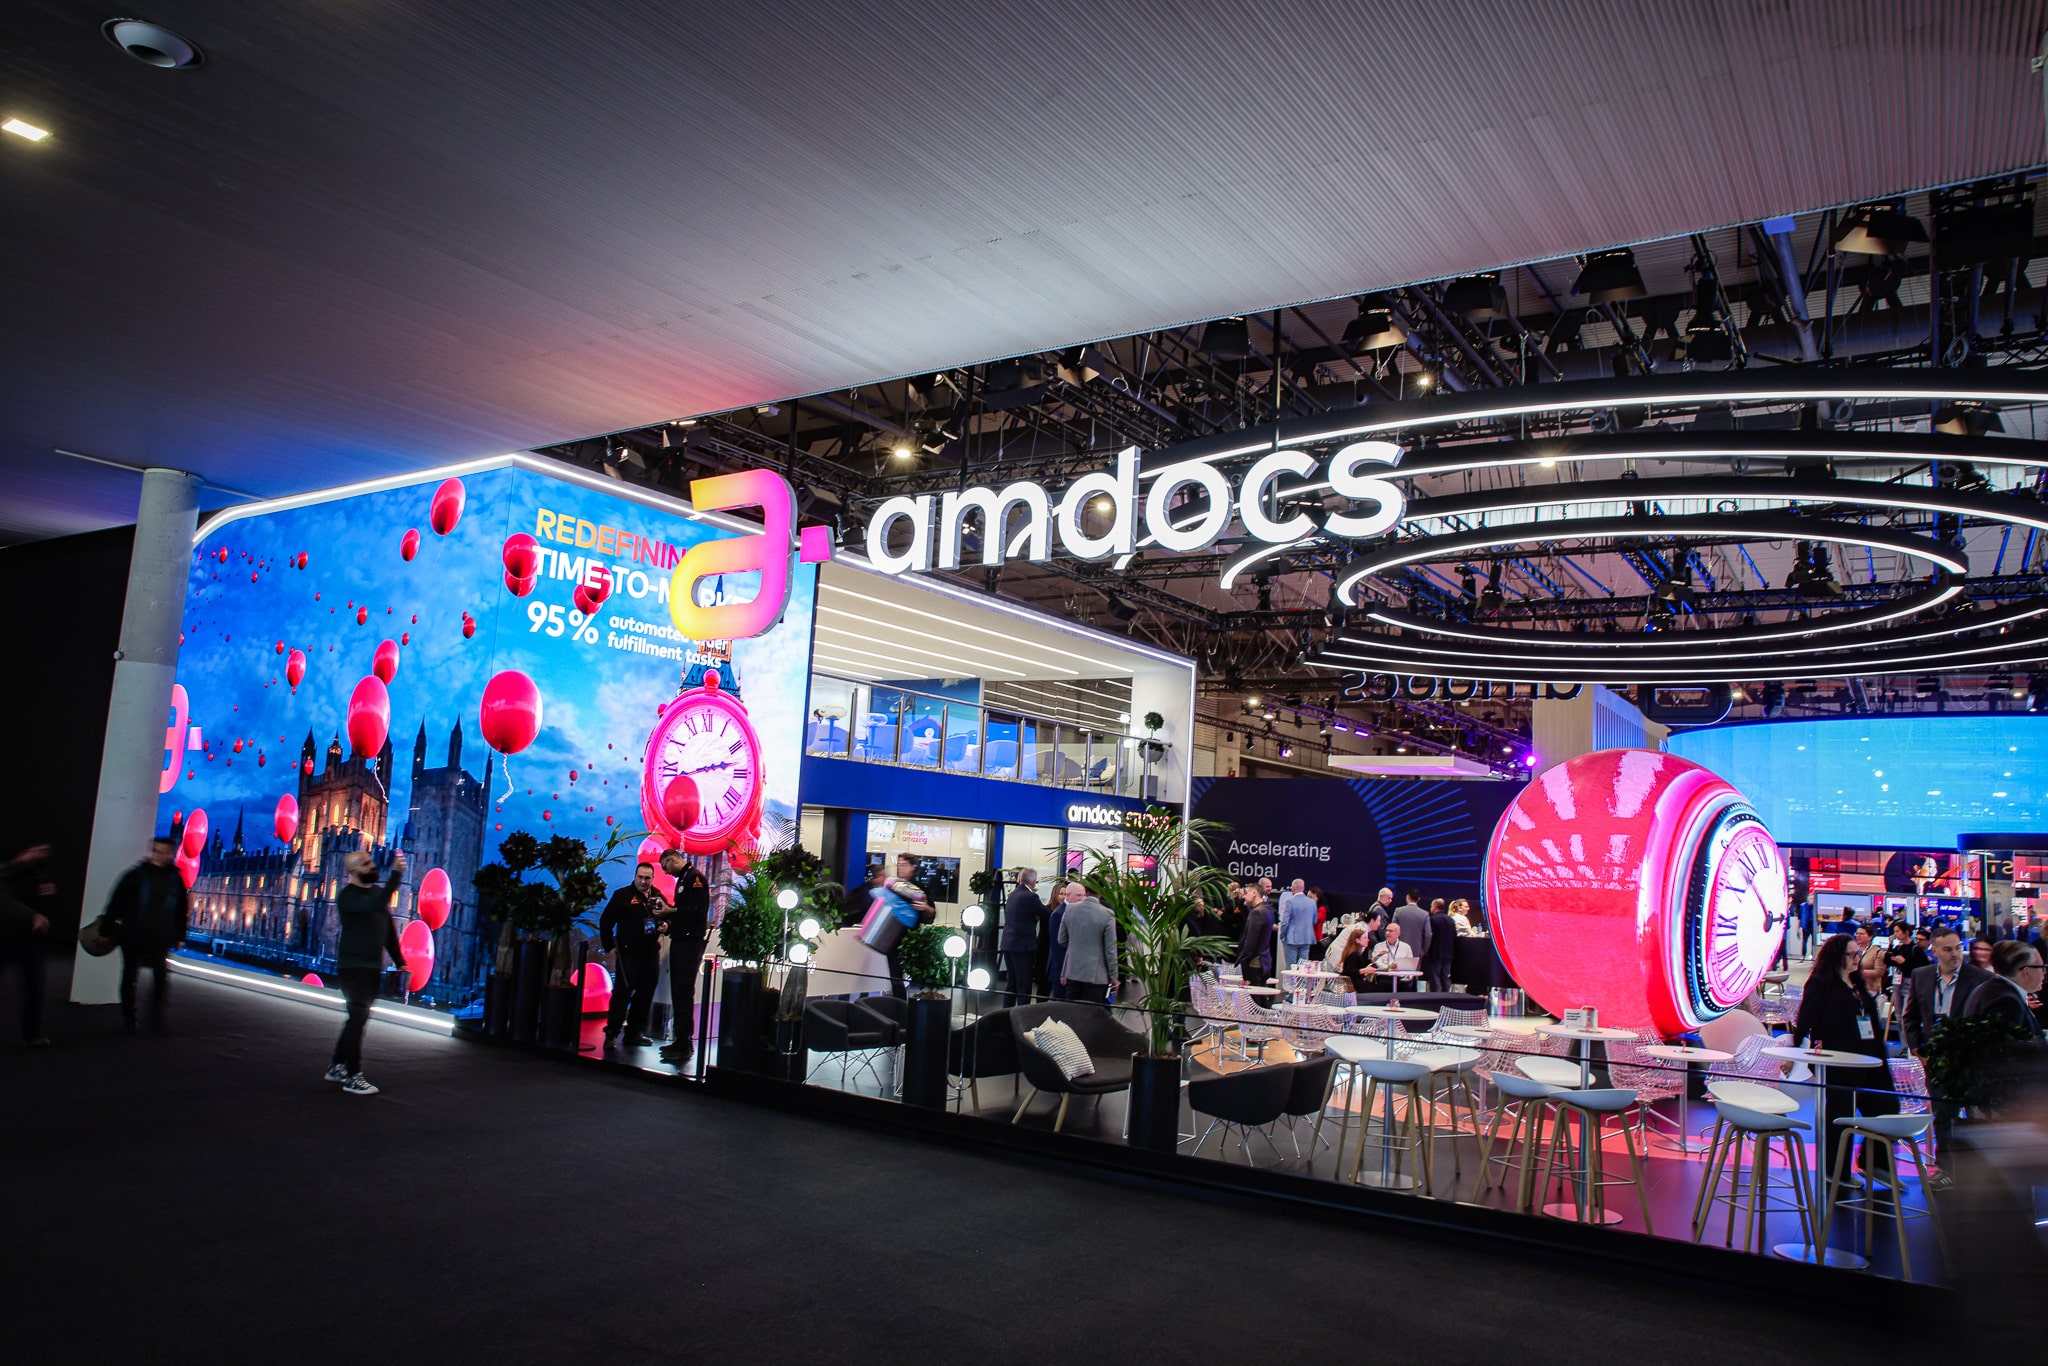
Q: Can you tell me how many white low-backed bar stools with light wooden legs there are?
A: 9